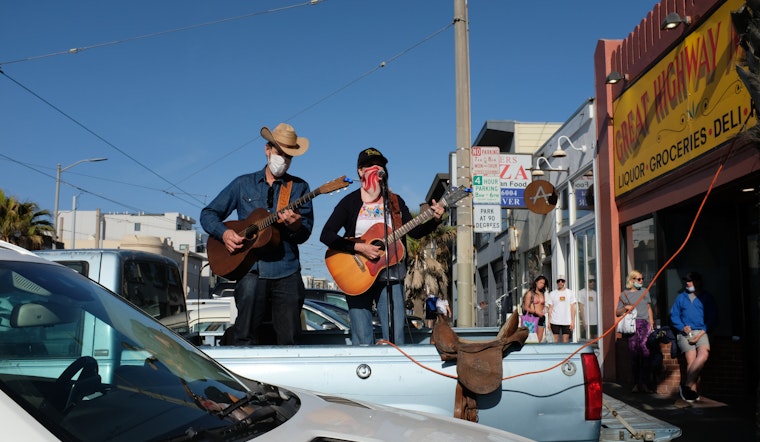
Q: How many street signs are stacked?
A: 3